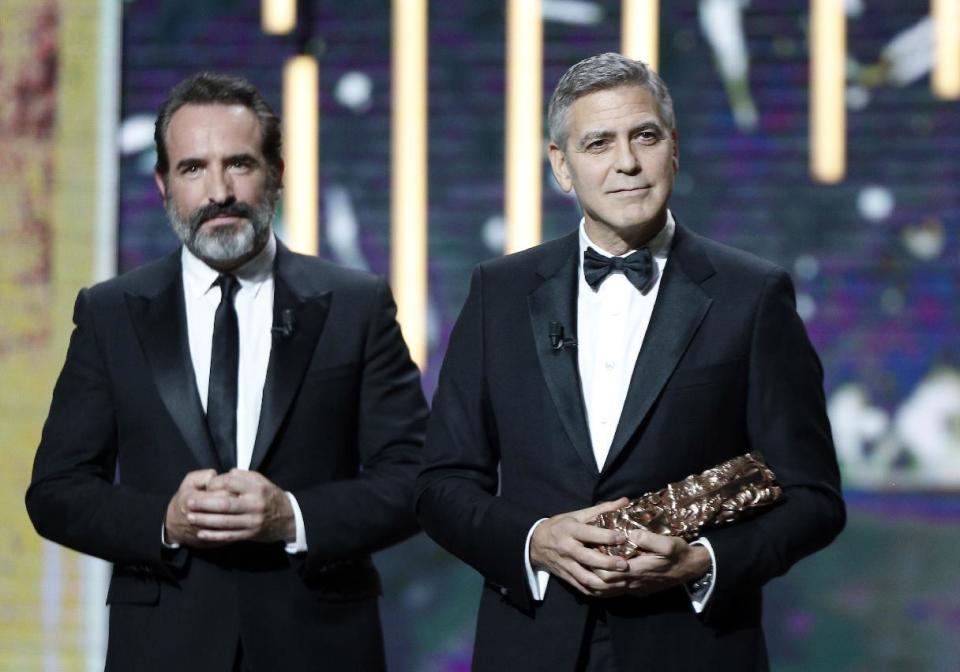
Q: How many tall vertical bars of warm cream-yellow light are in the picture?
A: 7